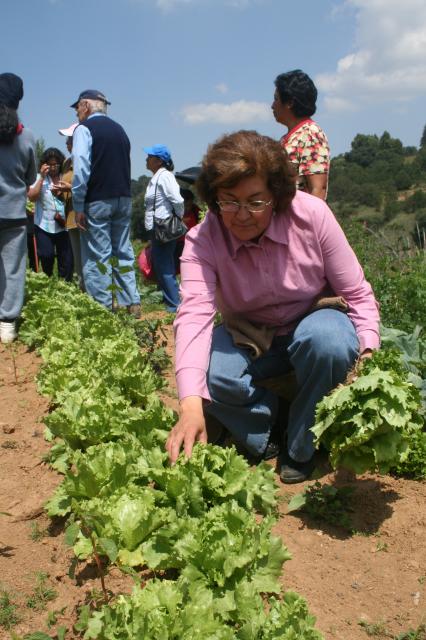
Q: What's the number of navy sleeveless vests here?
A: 1